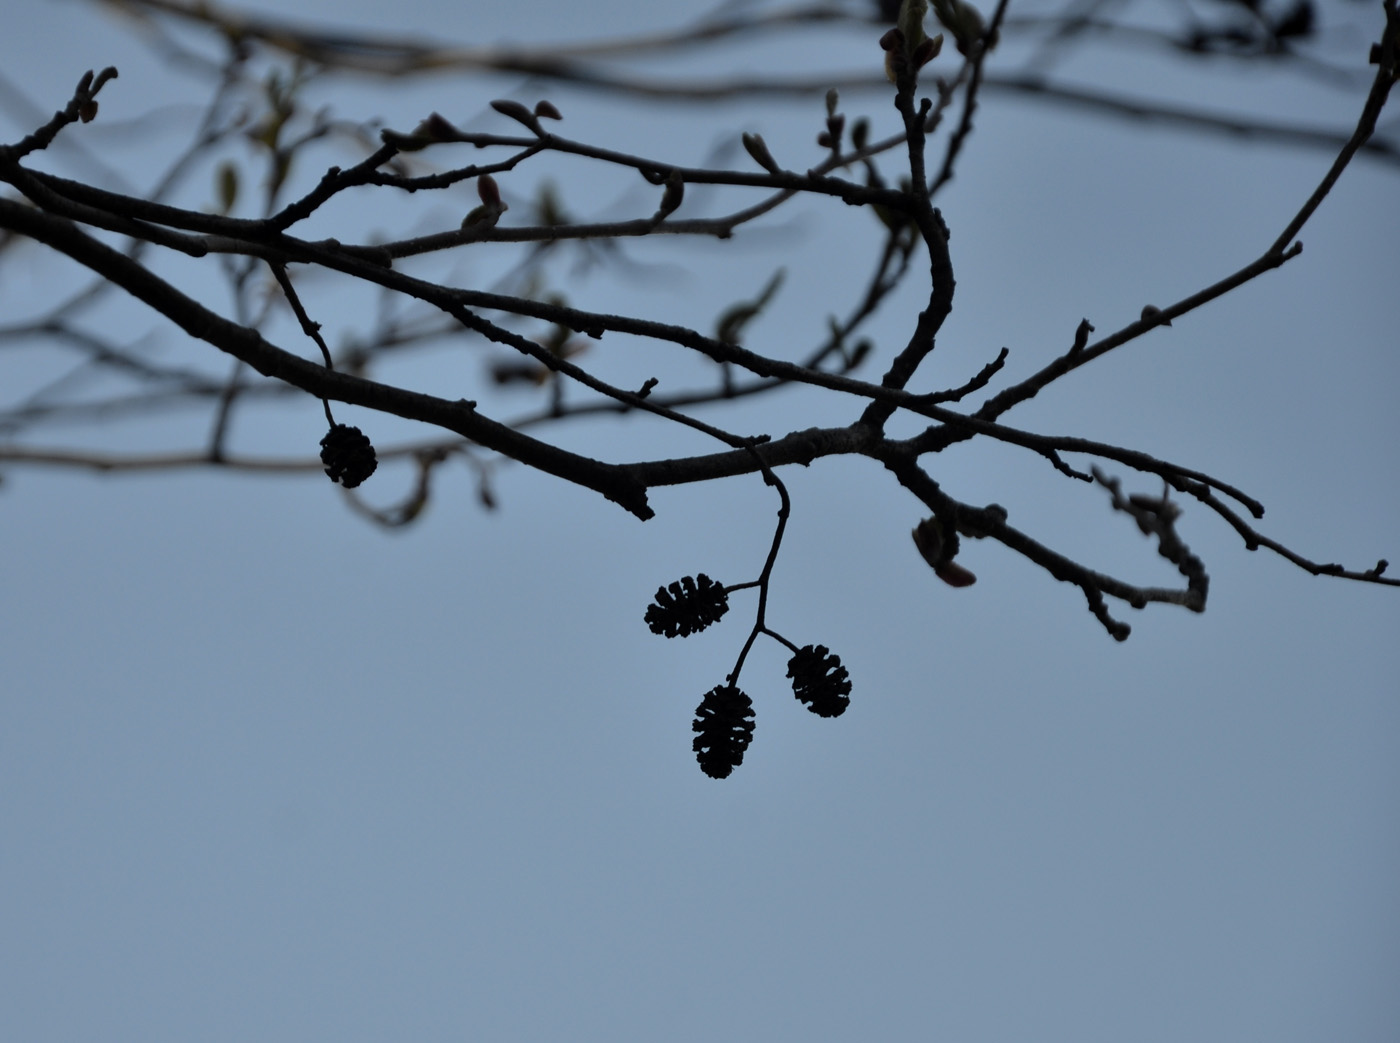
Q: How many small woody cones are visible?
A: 4